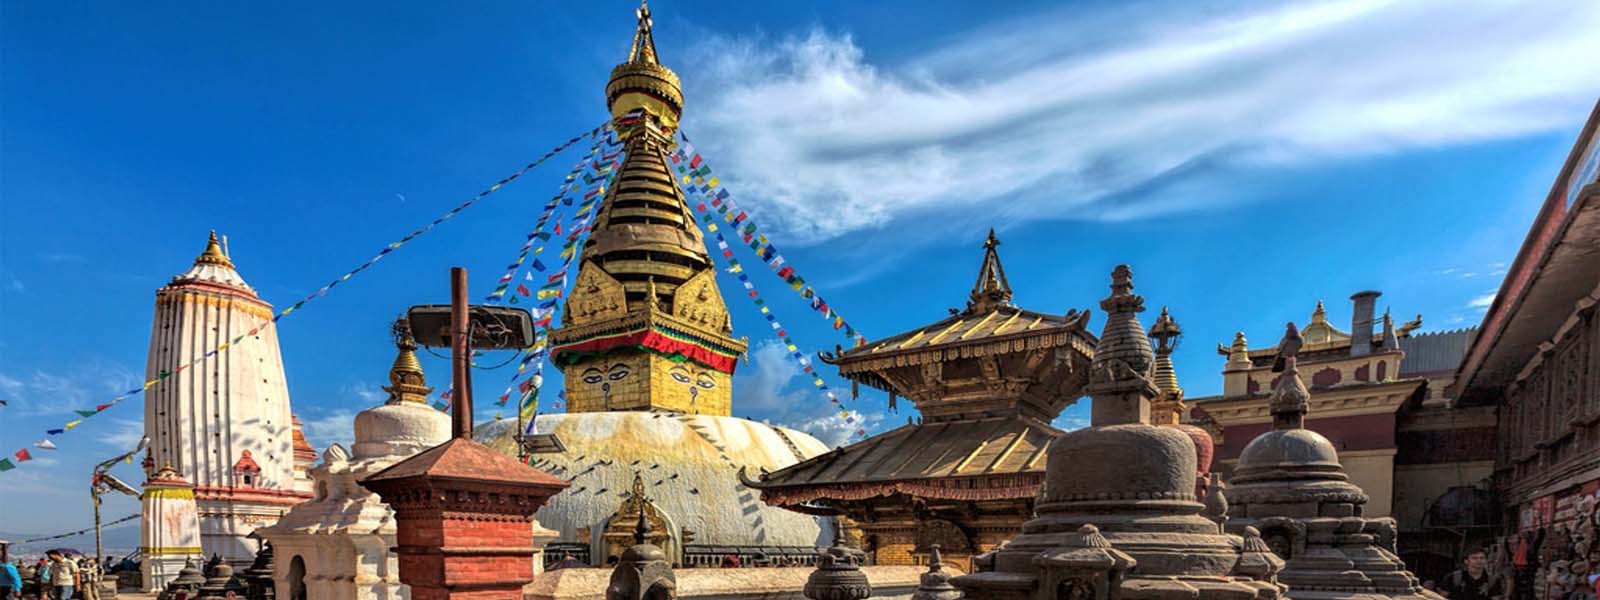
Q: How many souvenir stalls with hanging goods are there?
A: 1